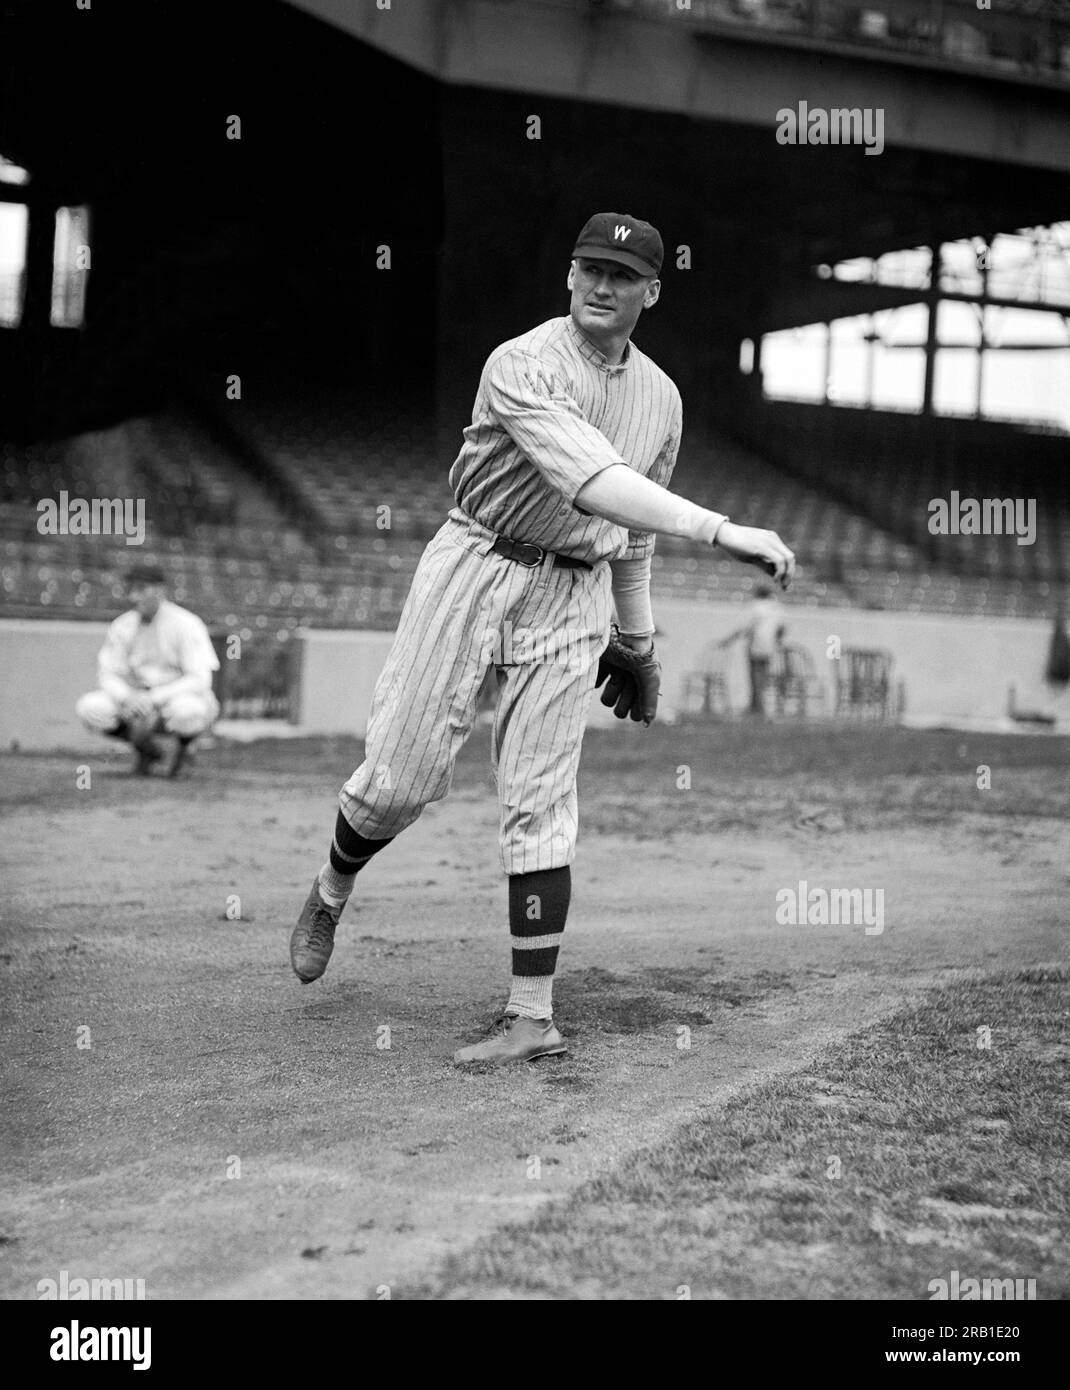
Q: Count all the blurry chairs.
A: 3